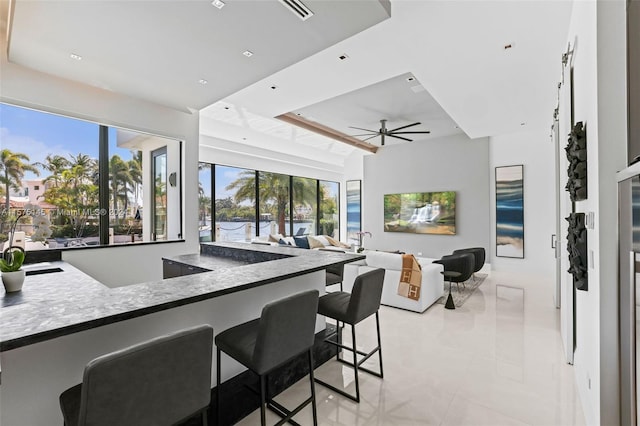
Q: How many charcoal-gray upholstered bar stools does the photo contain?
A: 4